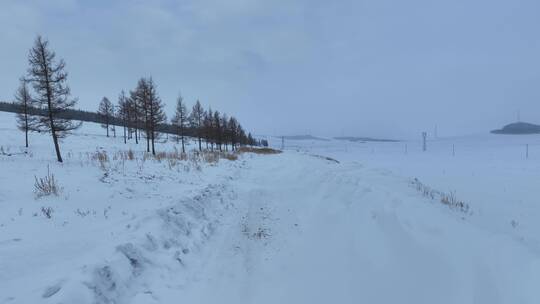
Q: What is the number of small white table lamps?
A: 0